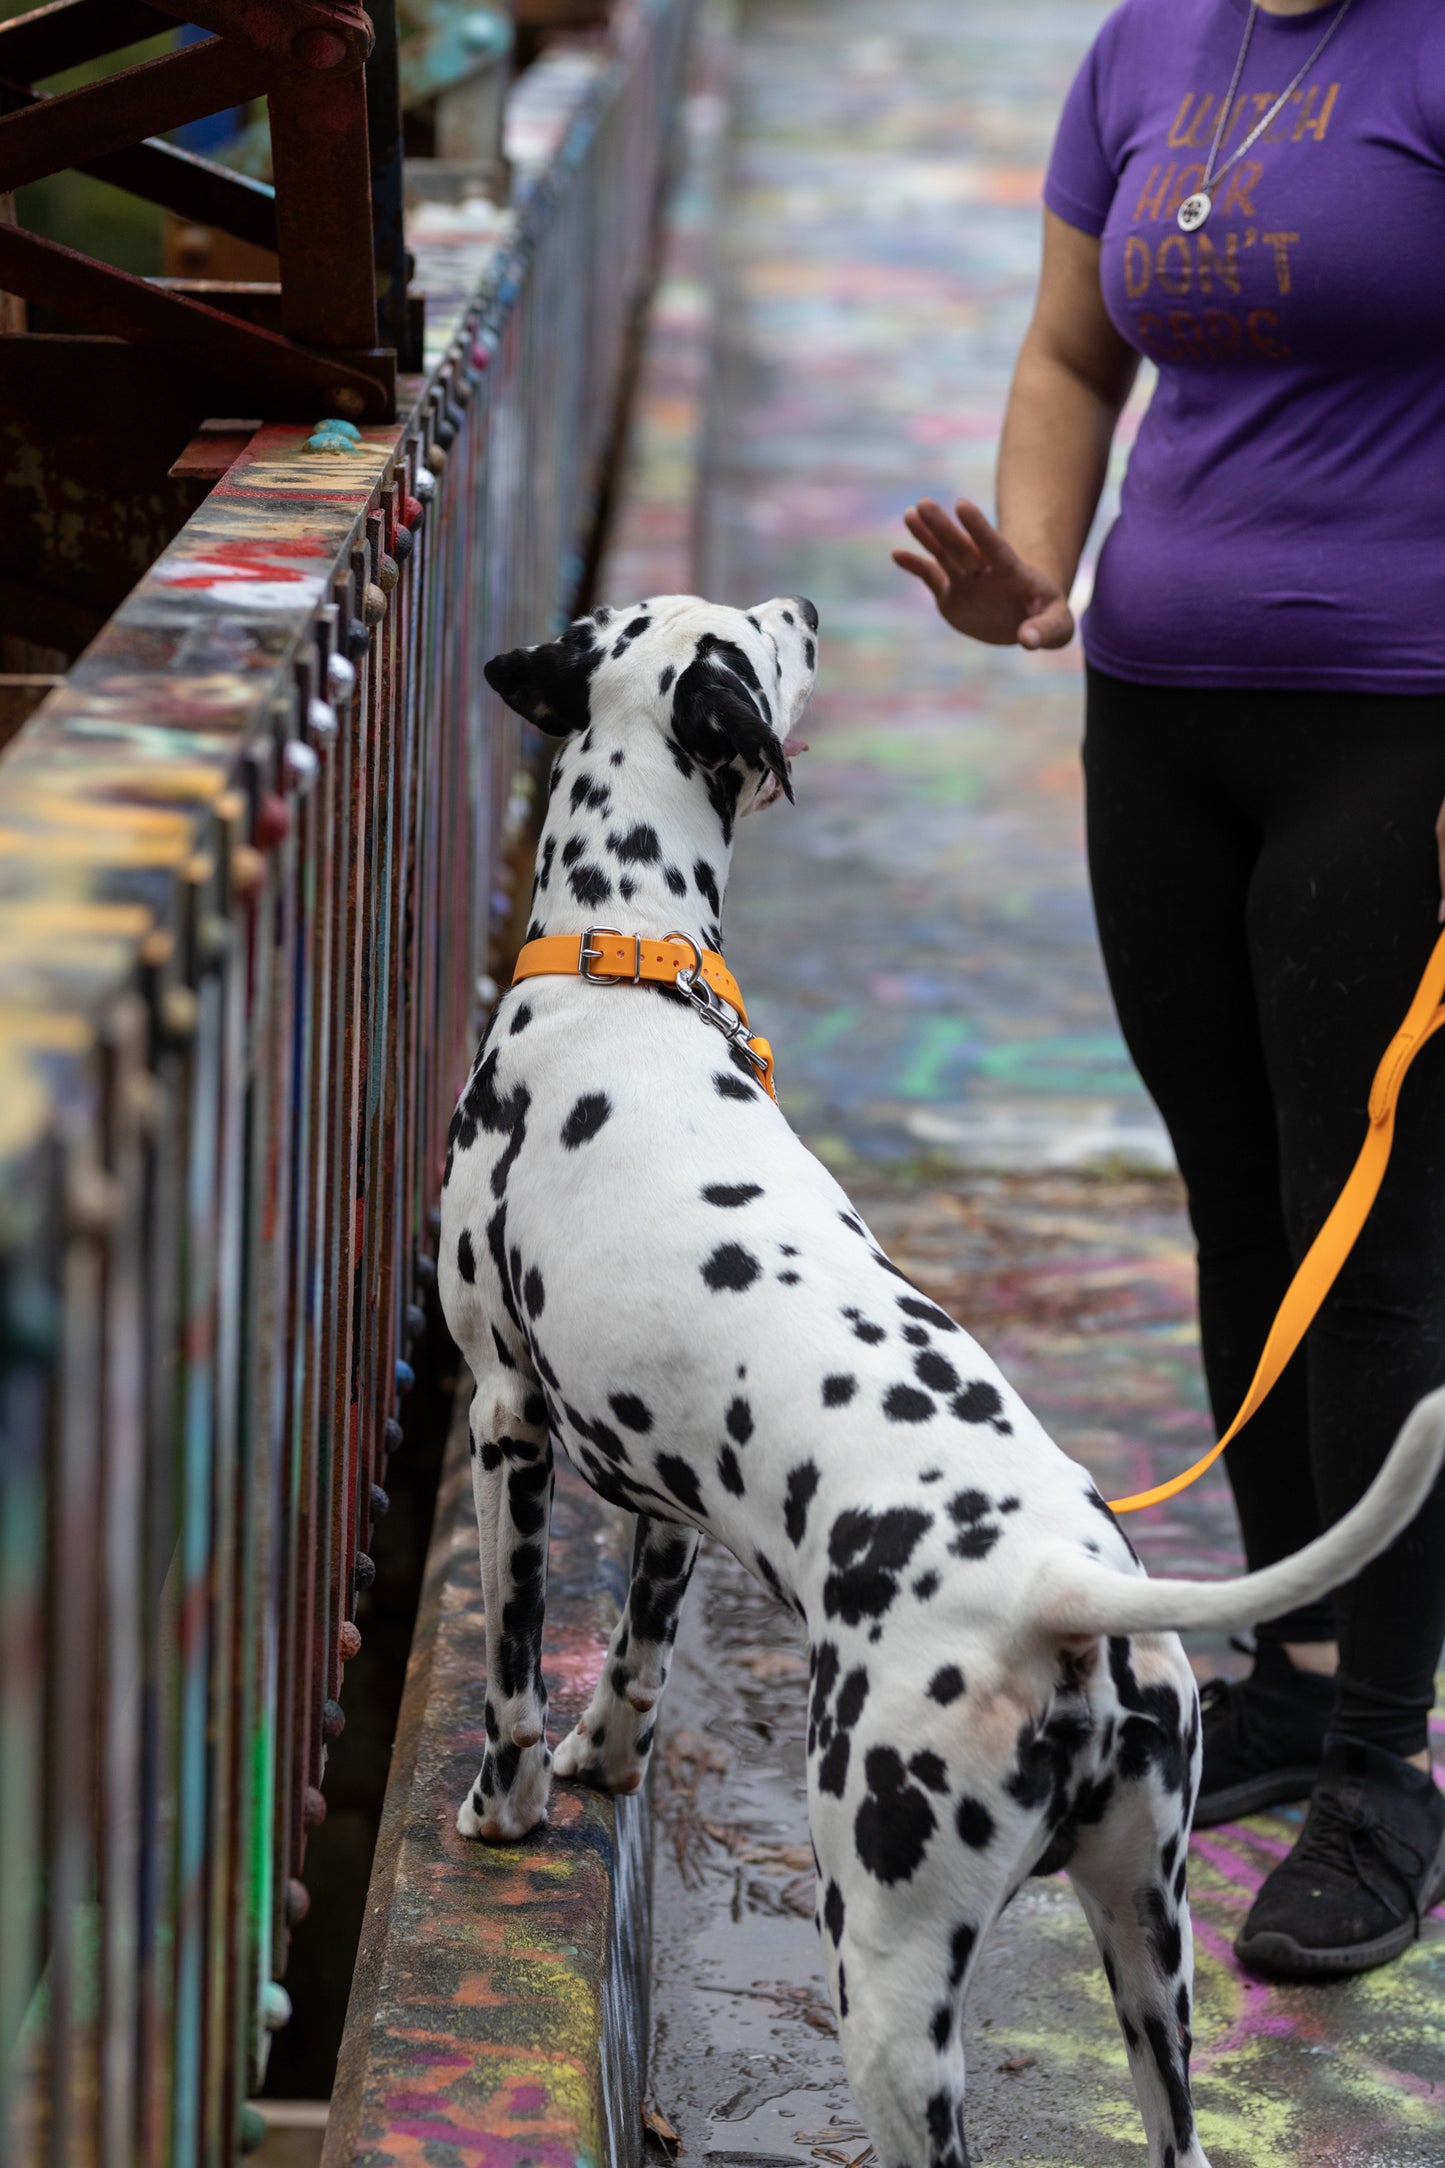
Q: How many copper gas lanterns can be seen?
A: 0